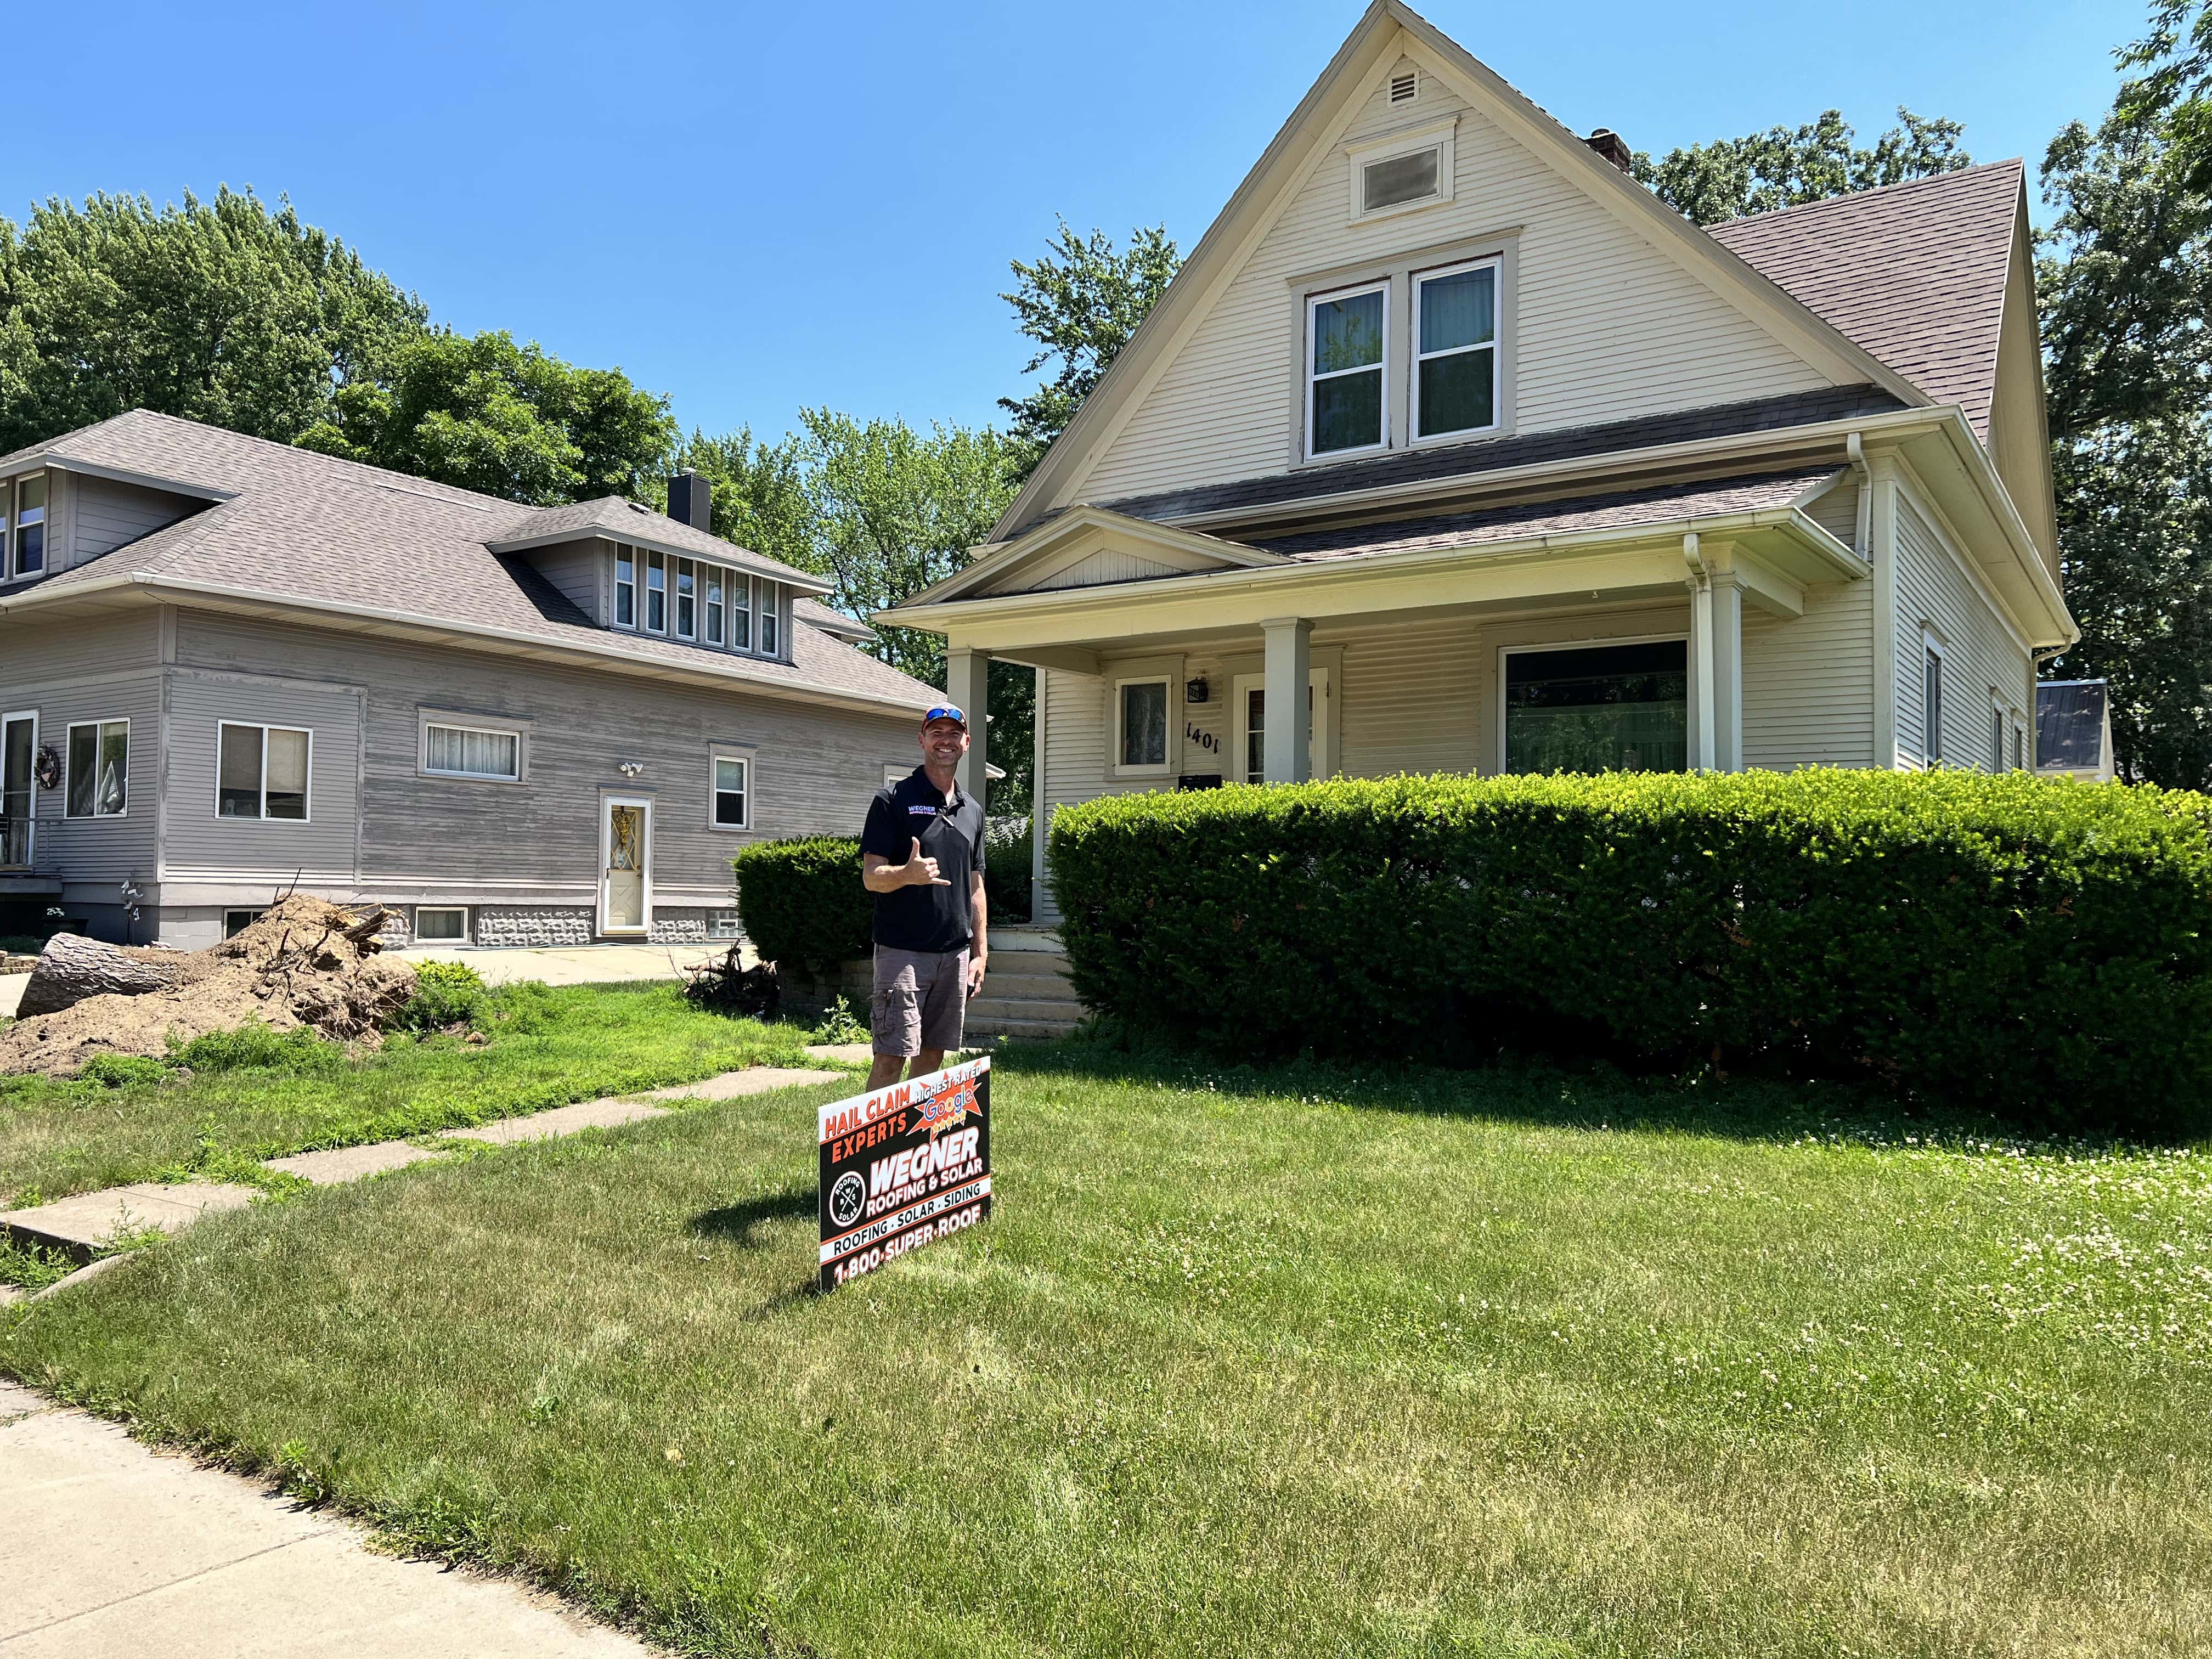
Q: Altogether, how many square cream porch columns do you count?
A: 3